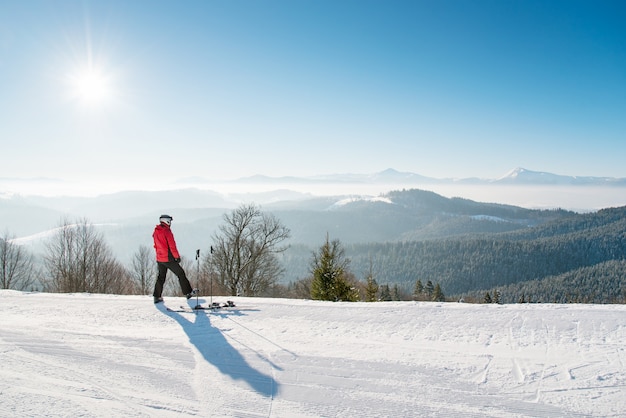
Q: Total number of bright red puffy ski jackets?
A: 1